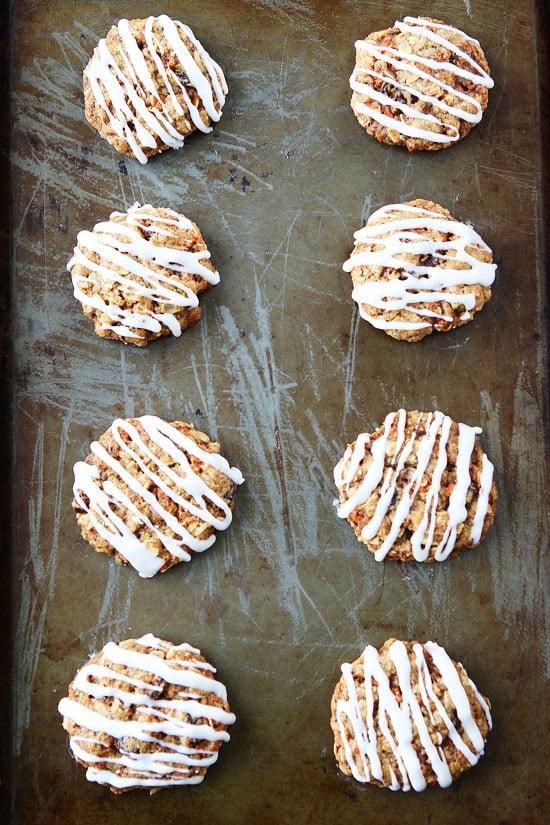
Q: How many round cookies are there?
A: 8